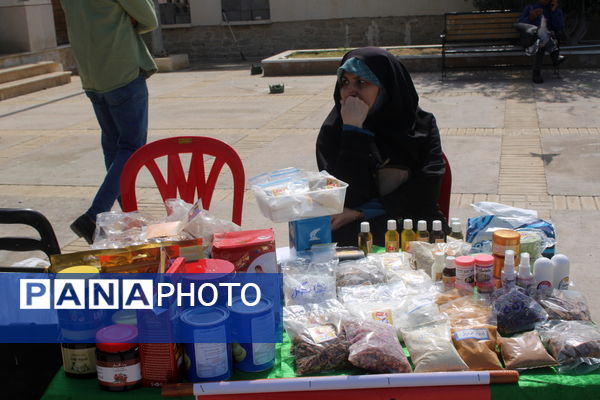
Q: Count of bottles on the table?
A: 13